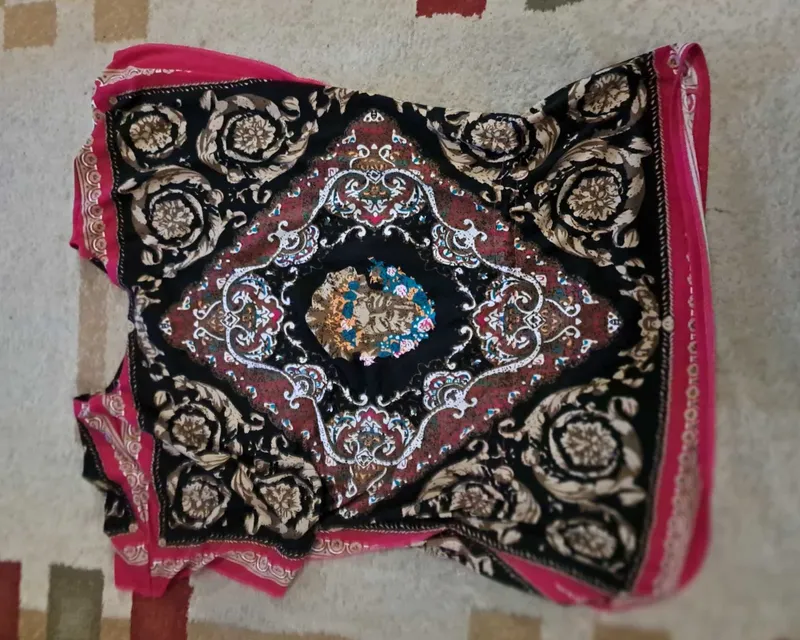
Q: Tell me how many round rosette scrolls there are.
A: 12